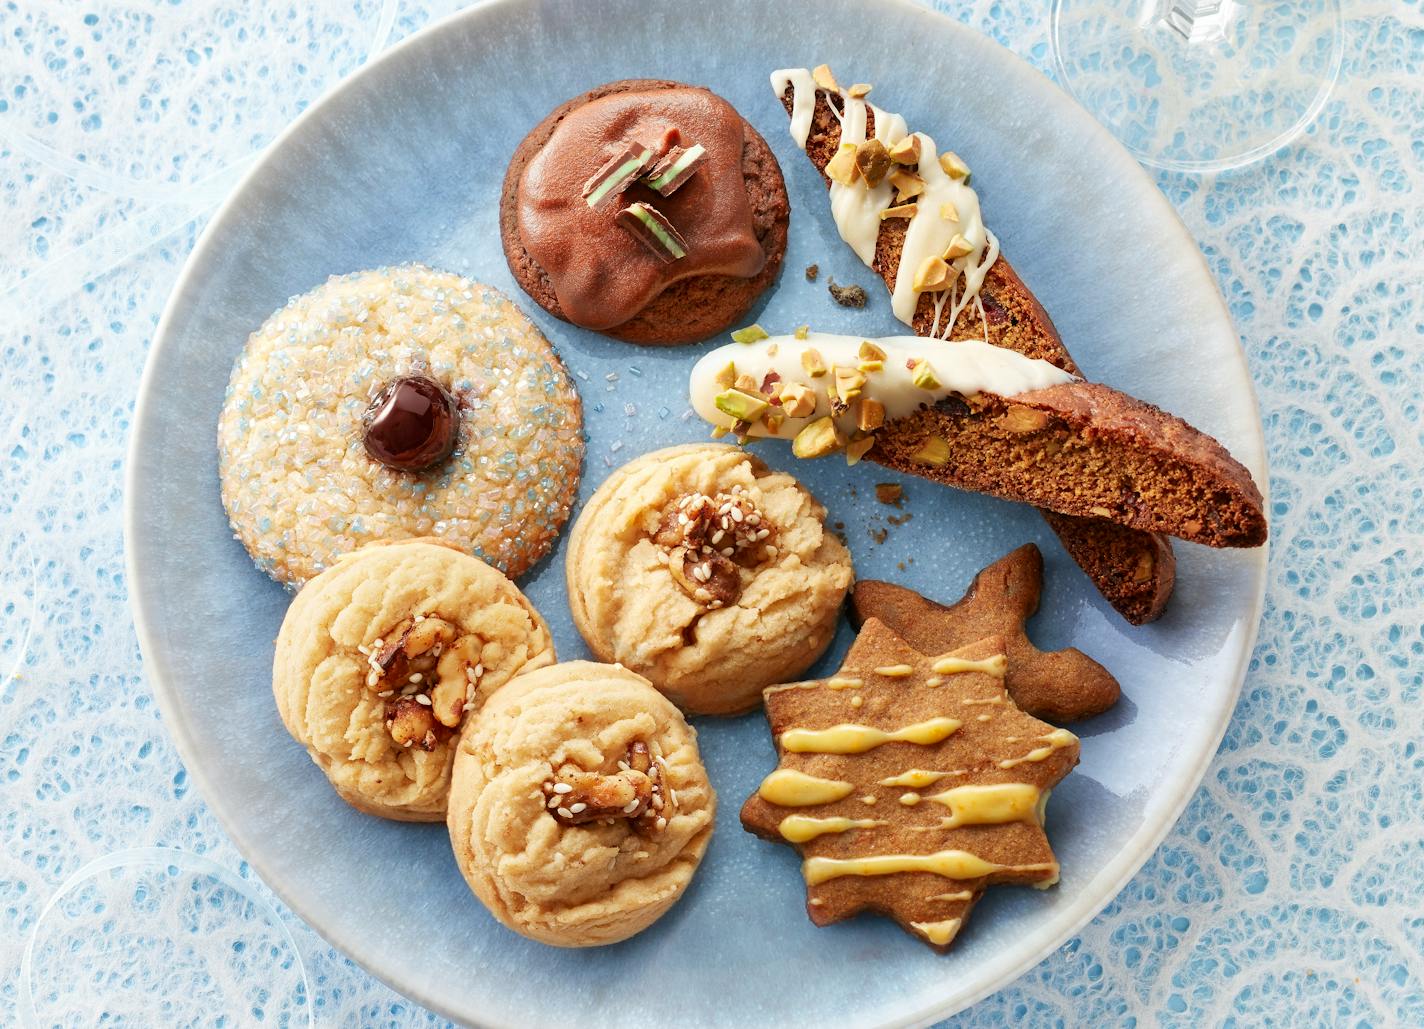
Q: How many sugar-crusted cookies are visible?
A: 1